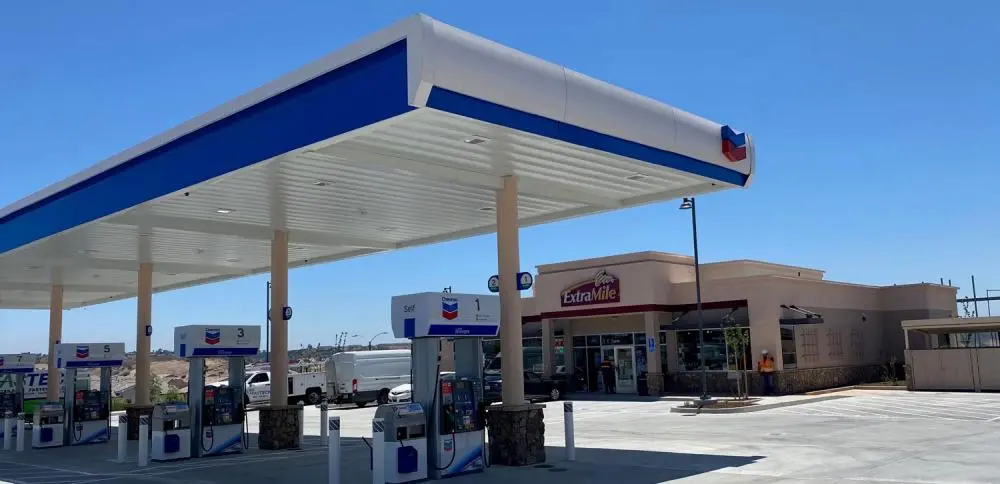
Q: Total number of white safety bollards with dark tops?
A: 9